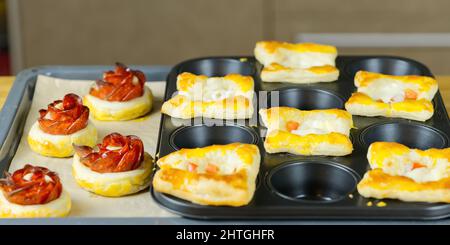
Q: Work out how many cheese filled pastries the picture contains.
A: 6